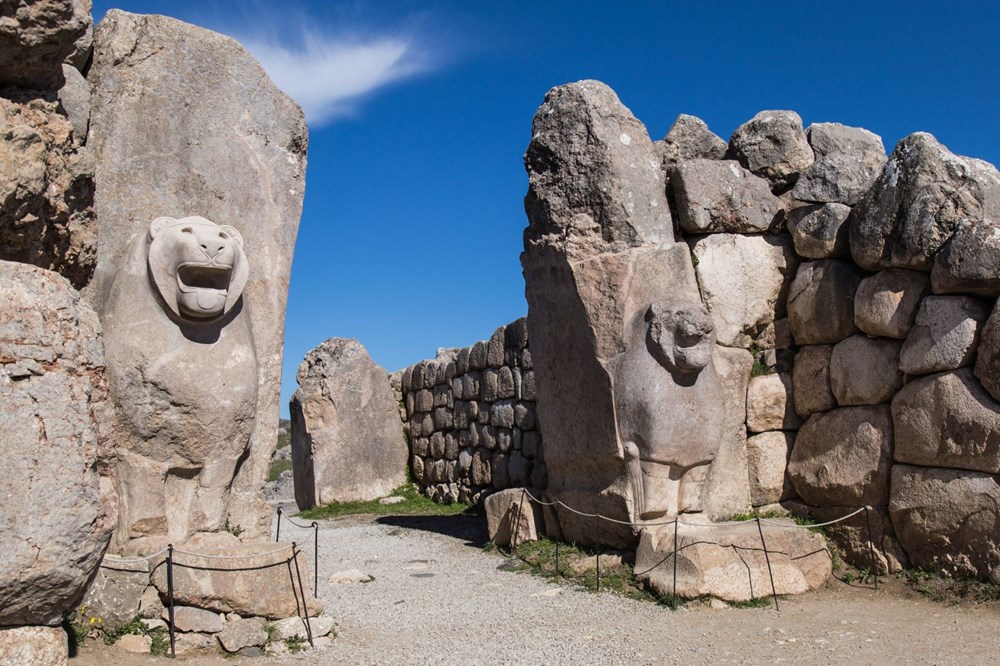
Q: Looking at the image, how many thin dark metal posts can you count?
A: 10